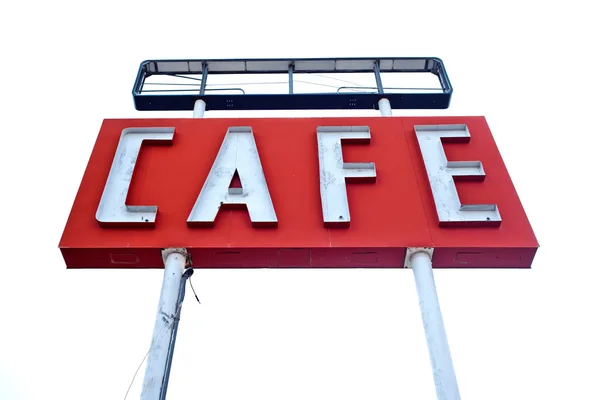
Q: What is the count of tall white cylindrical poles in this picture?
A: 2